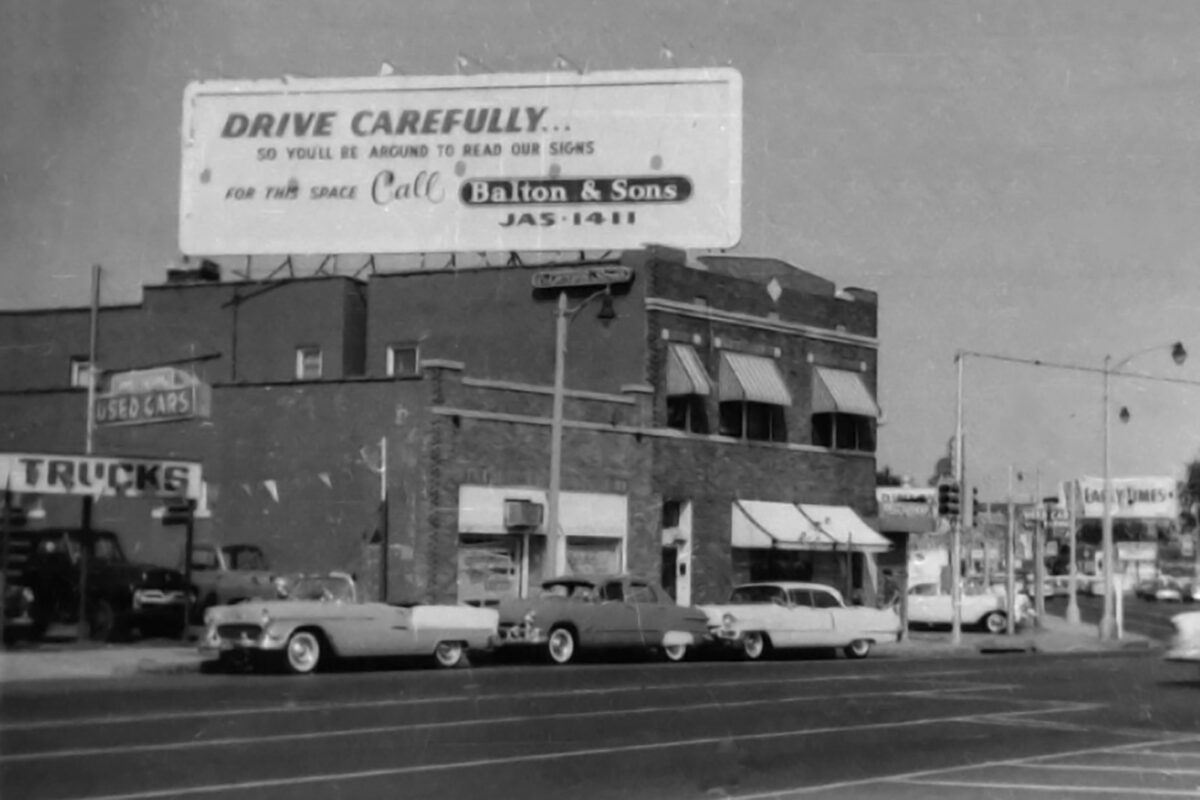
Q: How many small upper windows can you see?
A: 3